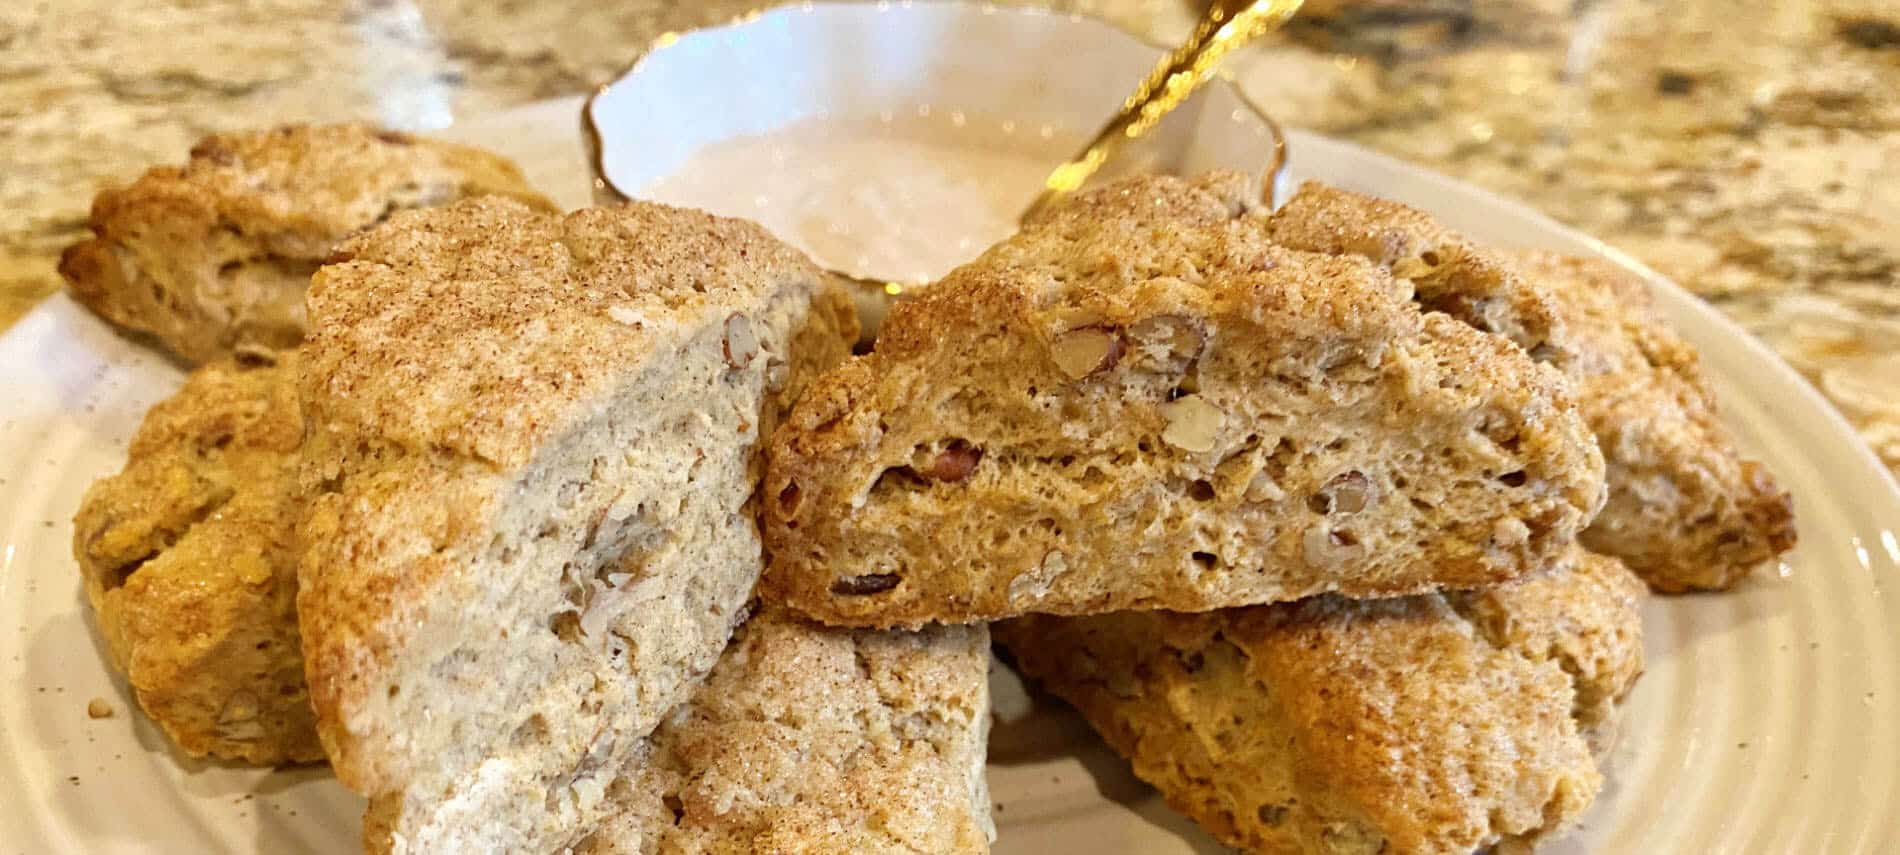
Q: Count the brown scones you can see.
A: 7